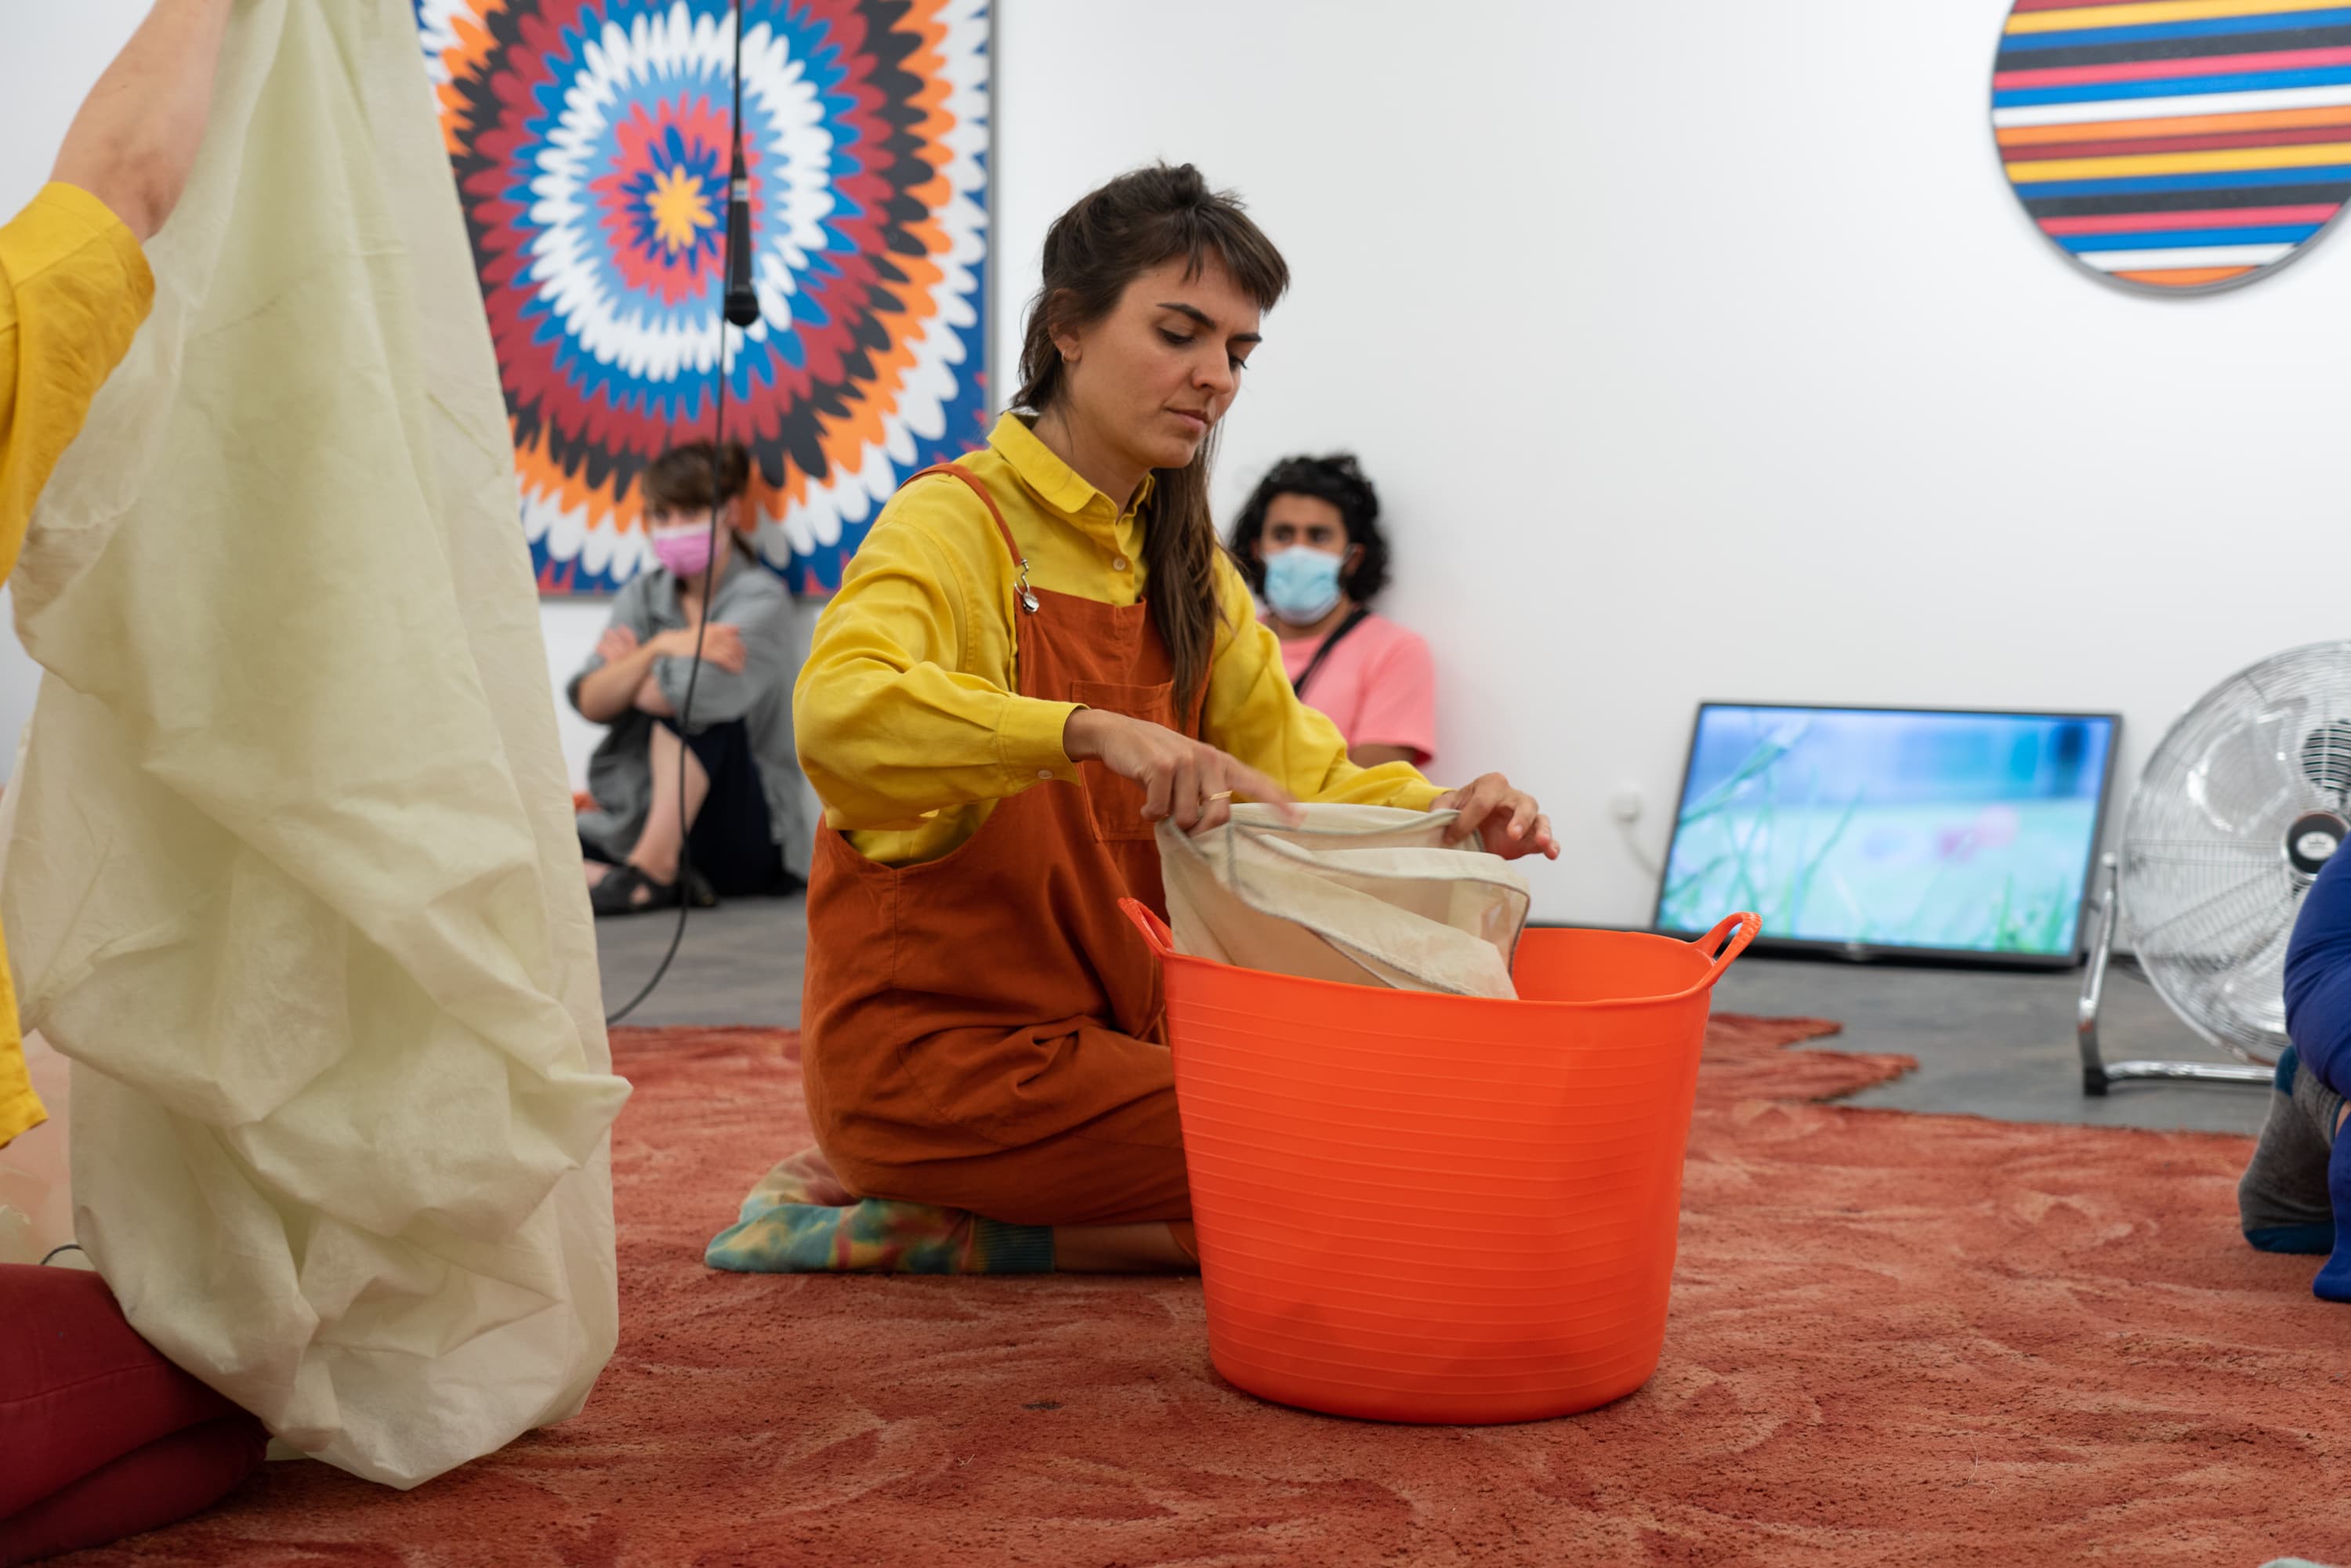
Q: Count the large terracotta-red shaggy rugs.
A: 1